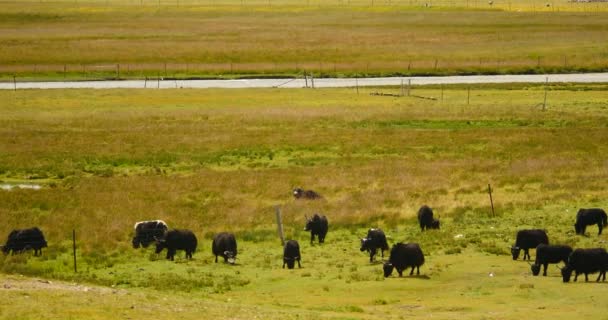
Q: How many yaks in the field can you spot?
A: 14